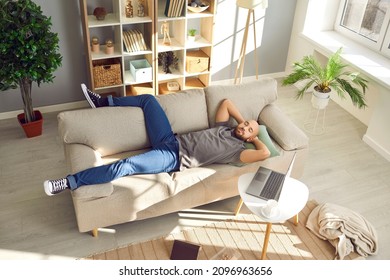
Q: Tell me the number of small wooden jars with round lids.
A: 2